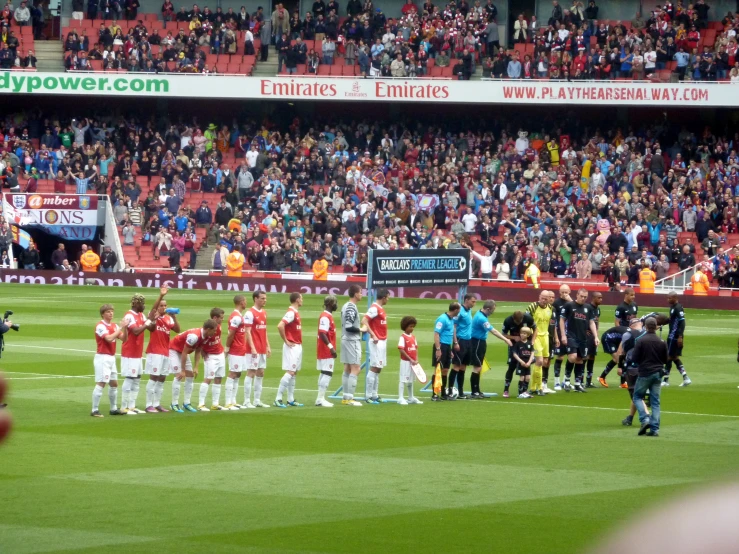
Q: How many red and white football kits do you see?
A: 11